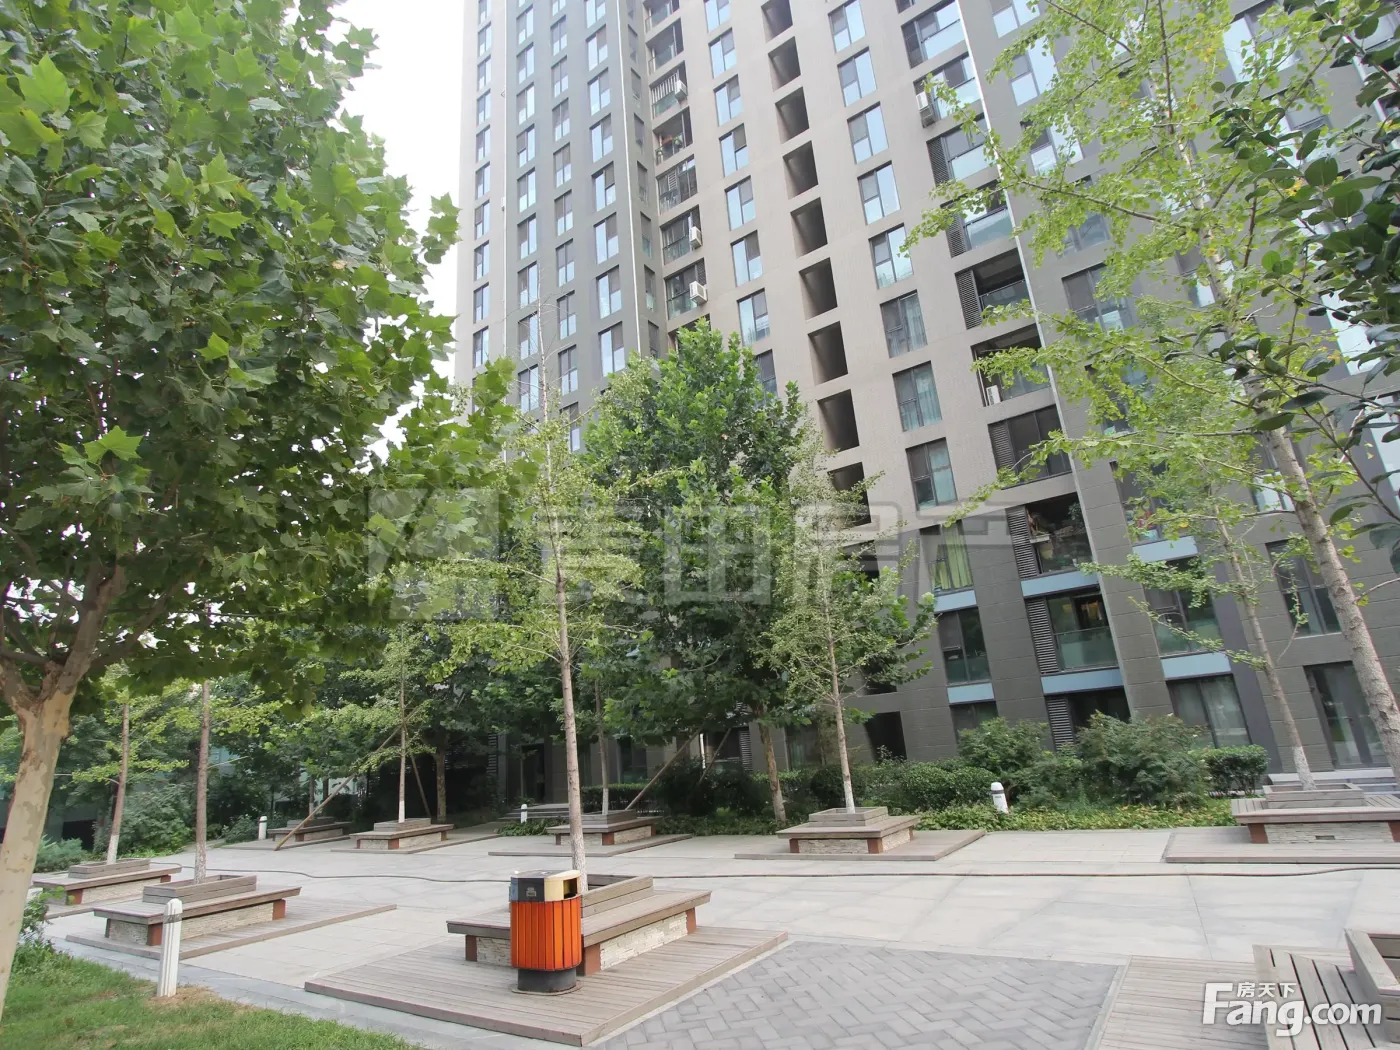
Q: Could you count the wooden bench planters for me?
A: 9